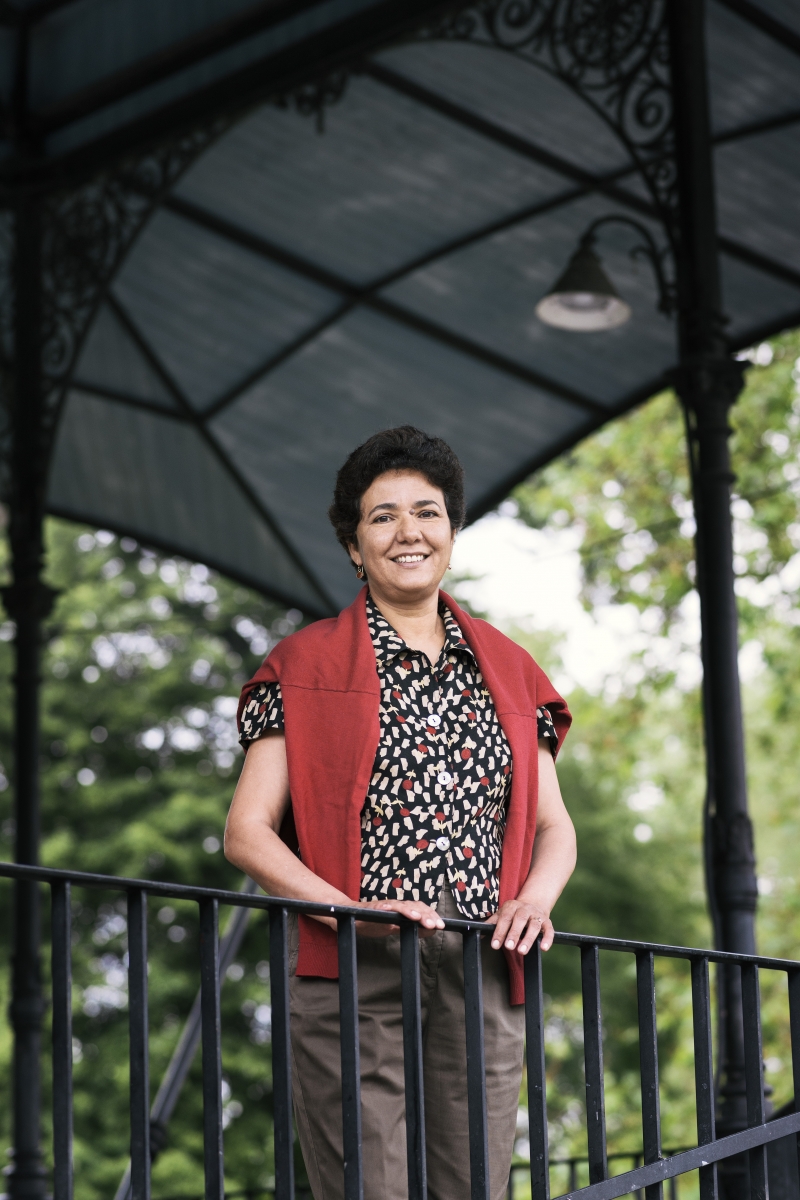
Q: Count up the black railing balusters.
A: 13